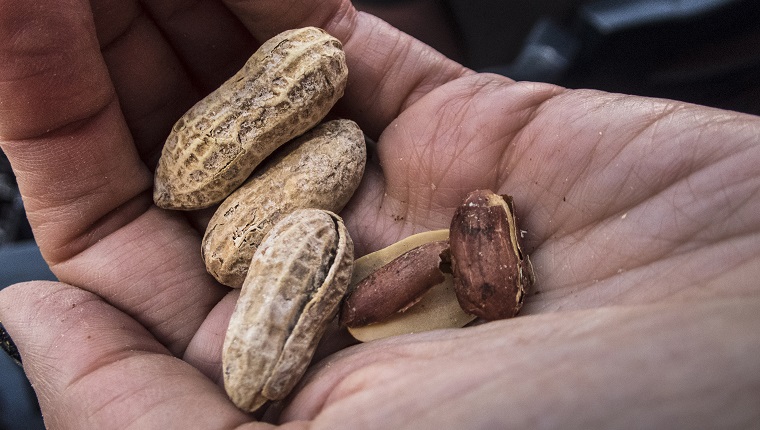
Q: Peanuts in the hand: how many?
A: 5